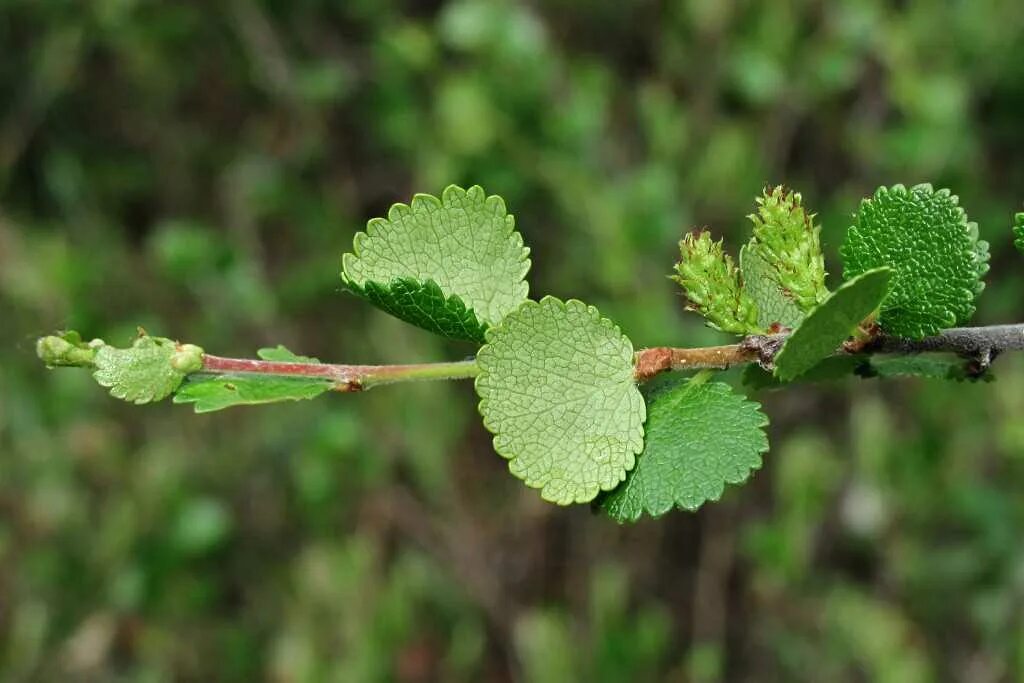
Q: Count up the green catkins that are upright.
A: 2